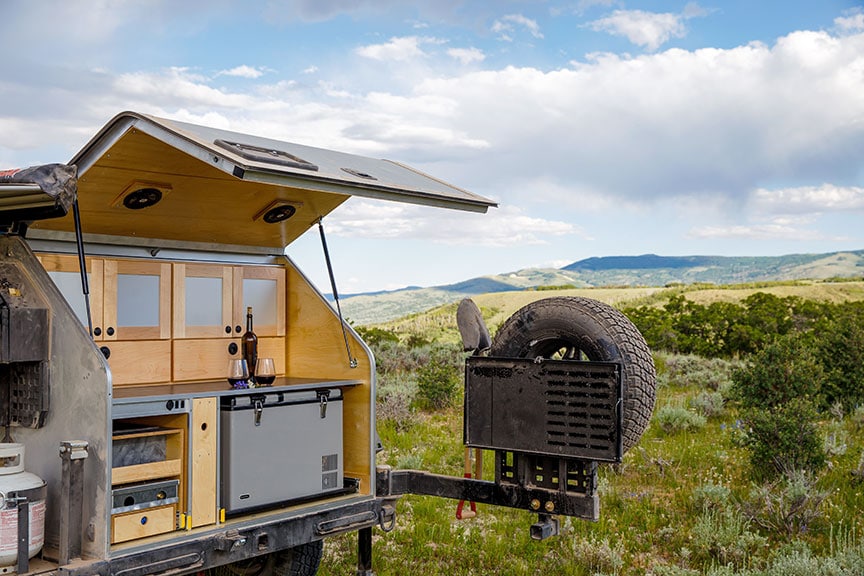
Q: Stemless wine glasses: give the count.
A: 2